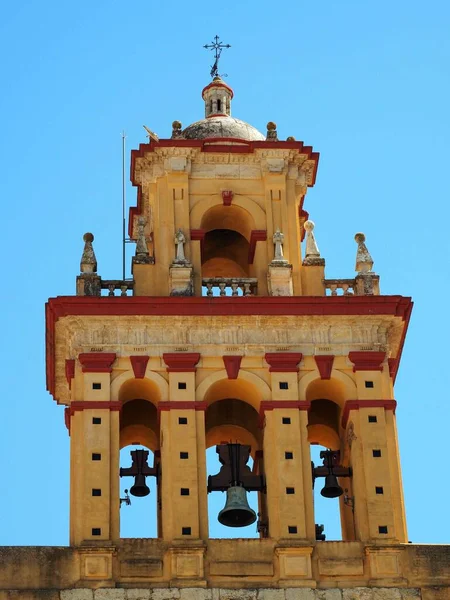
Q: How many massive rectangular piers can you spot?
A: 4